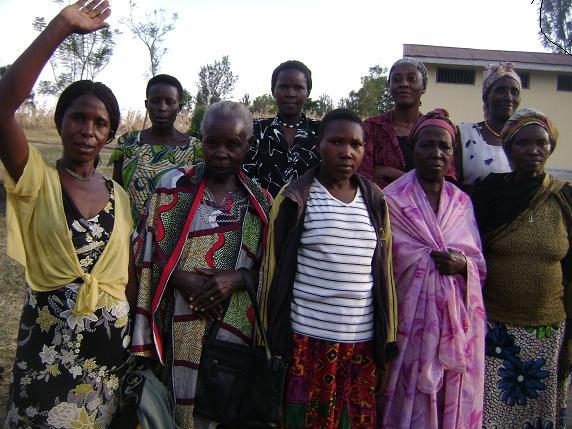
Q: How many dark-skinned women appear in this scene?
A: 9